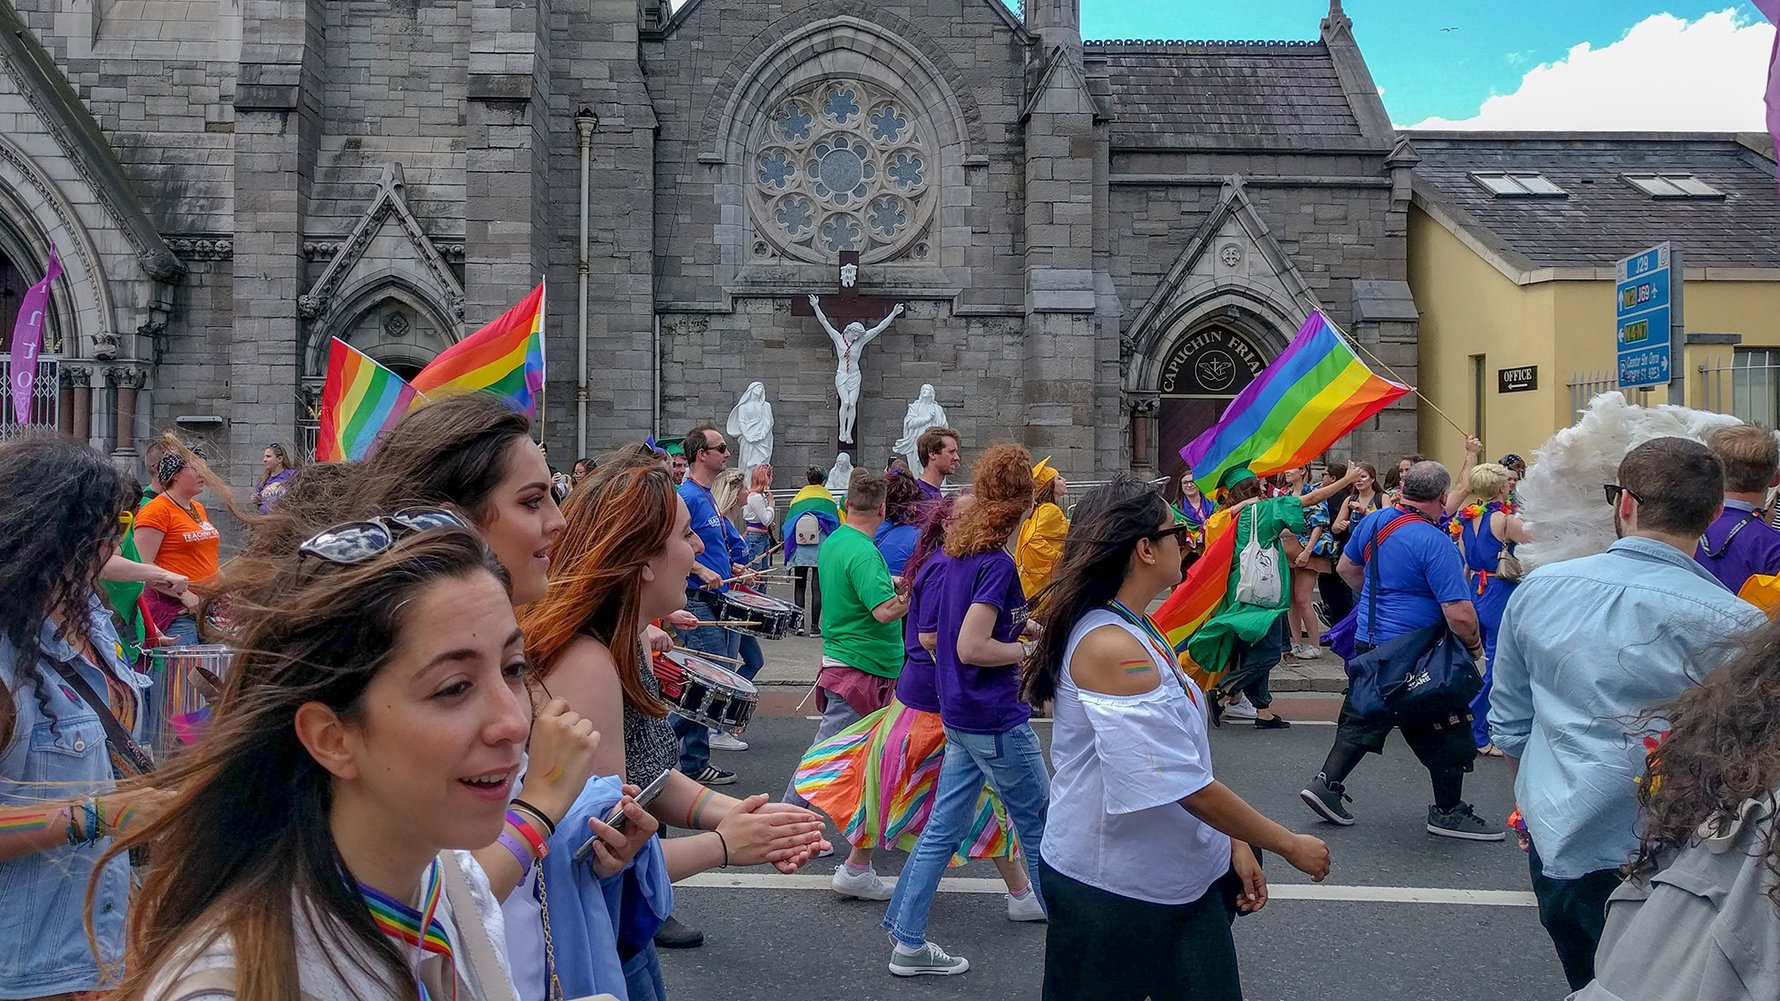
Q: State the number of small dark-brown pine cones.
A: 0